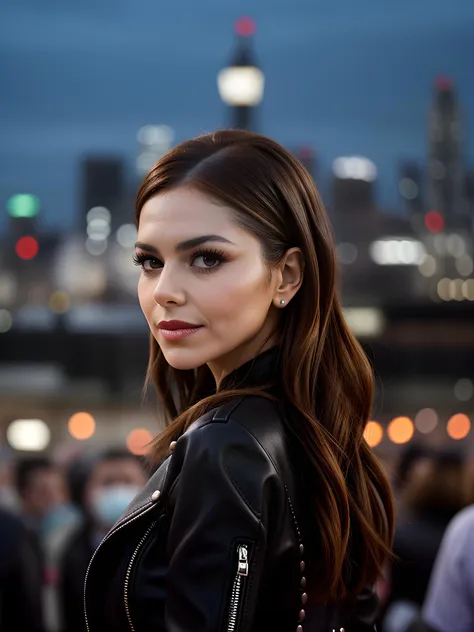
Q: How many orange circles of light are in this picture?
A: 5